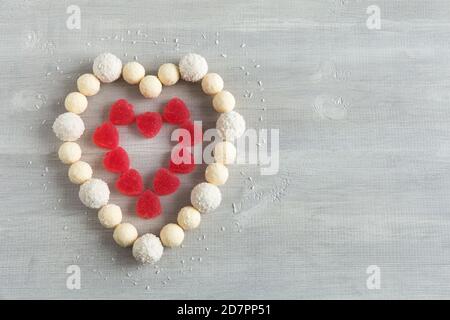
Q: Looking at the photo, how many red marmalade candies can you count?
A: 10